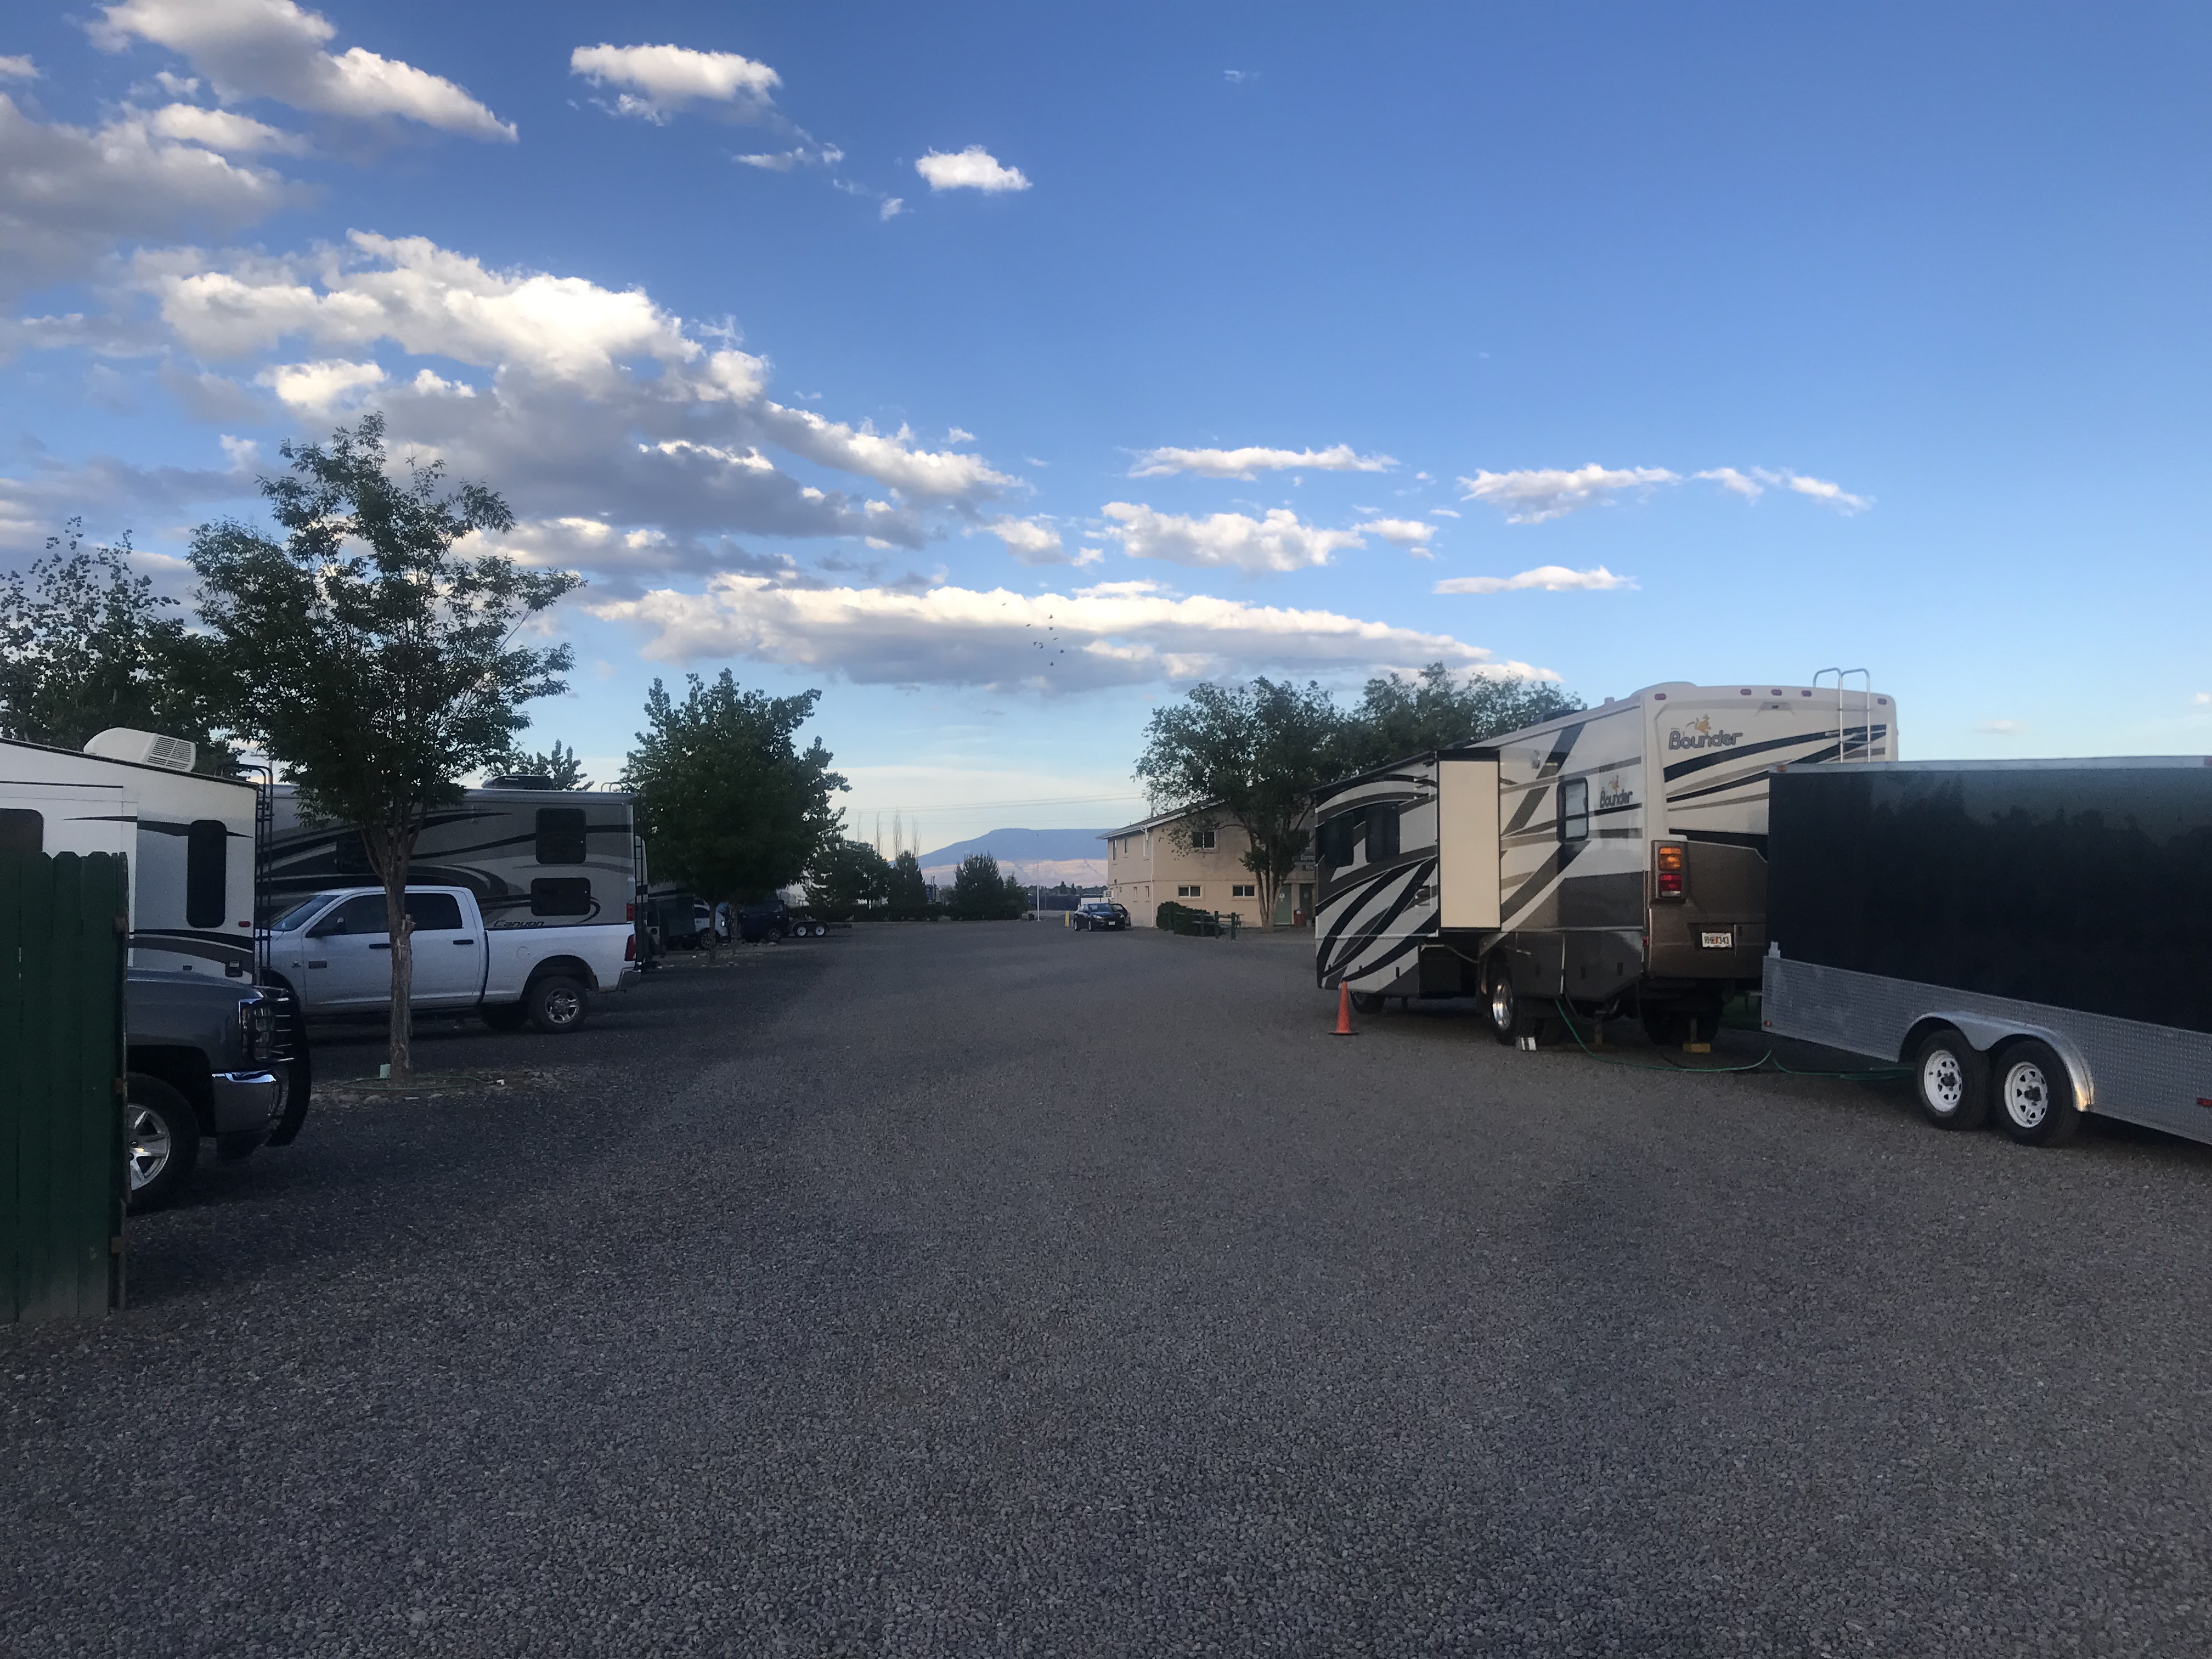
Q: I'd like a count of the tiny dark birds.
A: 10